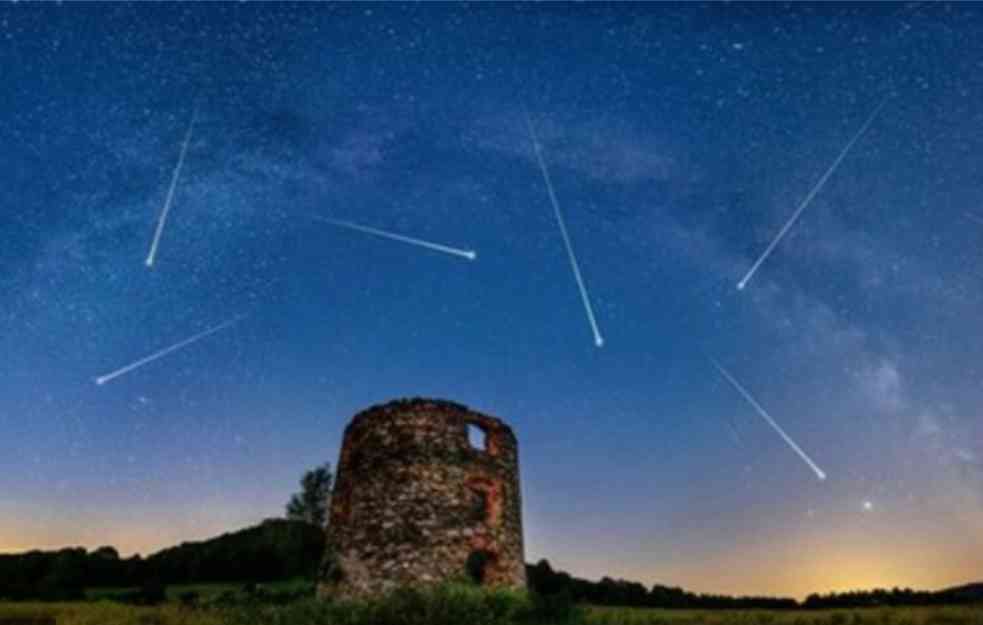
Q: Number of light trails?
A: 6